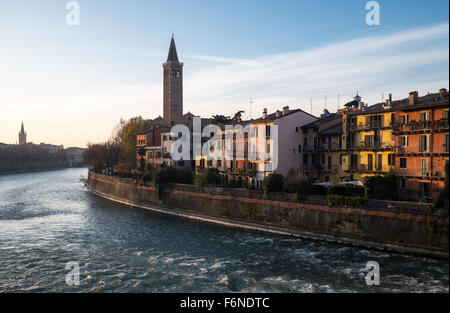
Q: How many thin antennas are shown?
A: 5